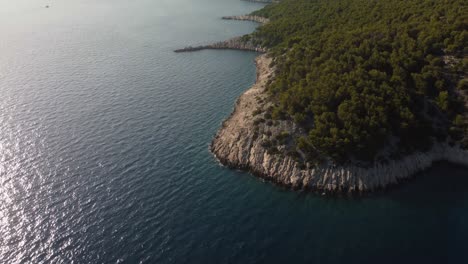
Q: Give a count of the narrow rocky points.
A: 2